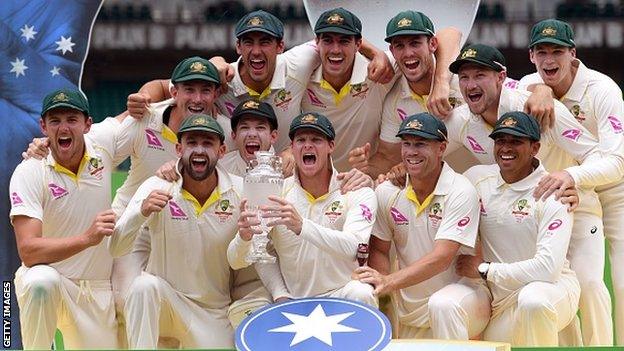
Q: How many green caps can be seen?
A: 12